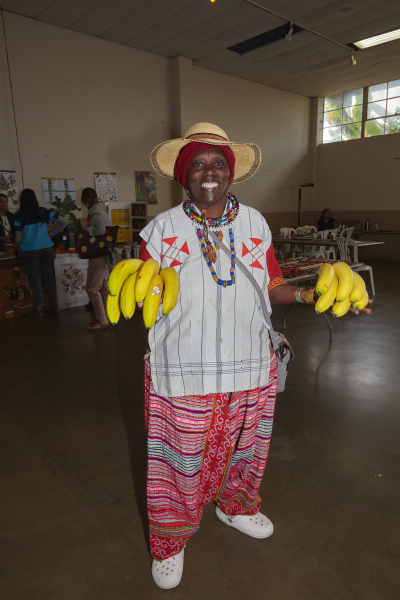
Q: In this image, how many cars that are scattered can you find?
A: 0